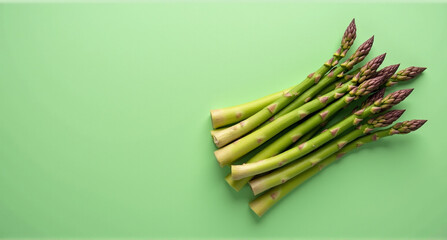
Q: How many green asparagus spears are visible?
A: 10